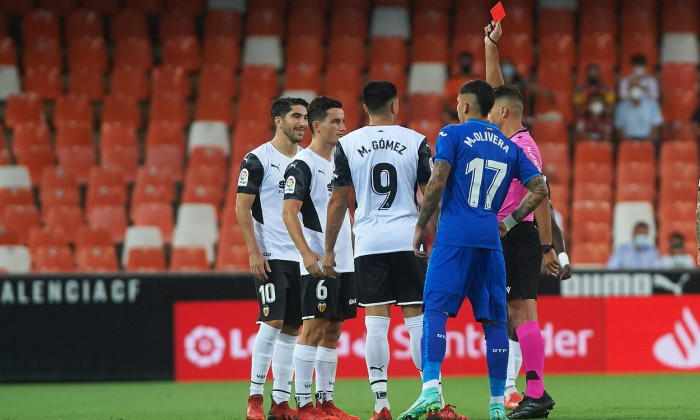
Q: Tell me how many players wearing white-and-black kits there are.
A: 3